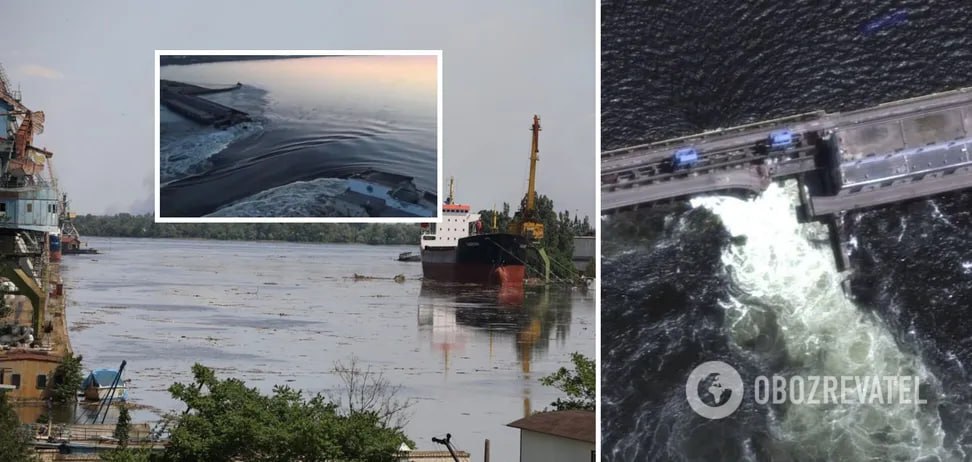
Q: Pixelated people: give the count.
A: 0